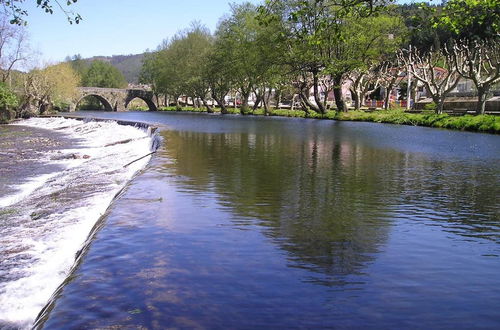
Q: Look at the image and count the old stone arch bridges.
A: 1